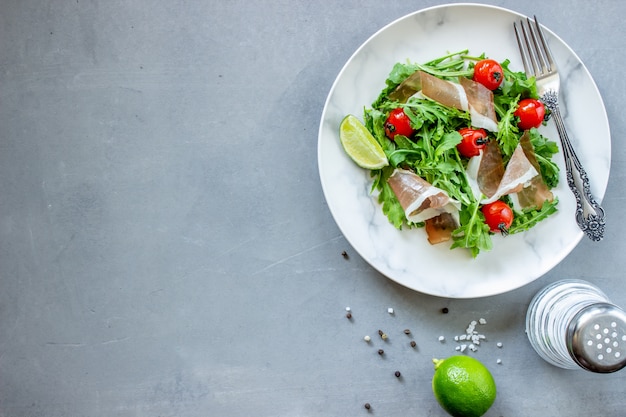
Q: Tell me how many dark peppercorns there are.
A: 9